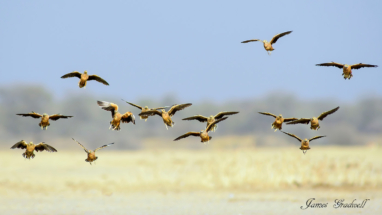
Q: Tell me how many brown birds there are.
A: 14